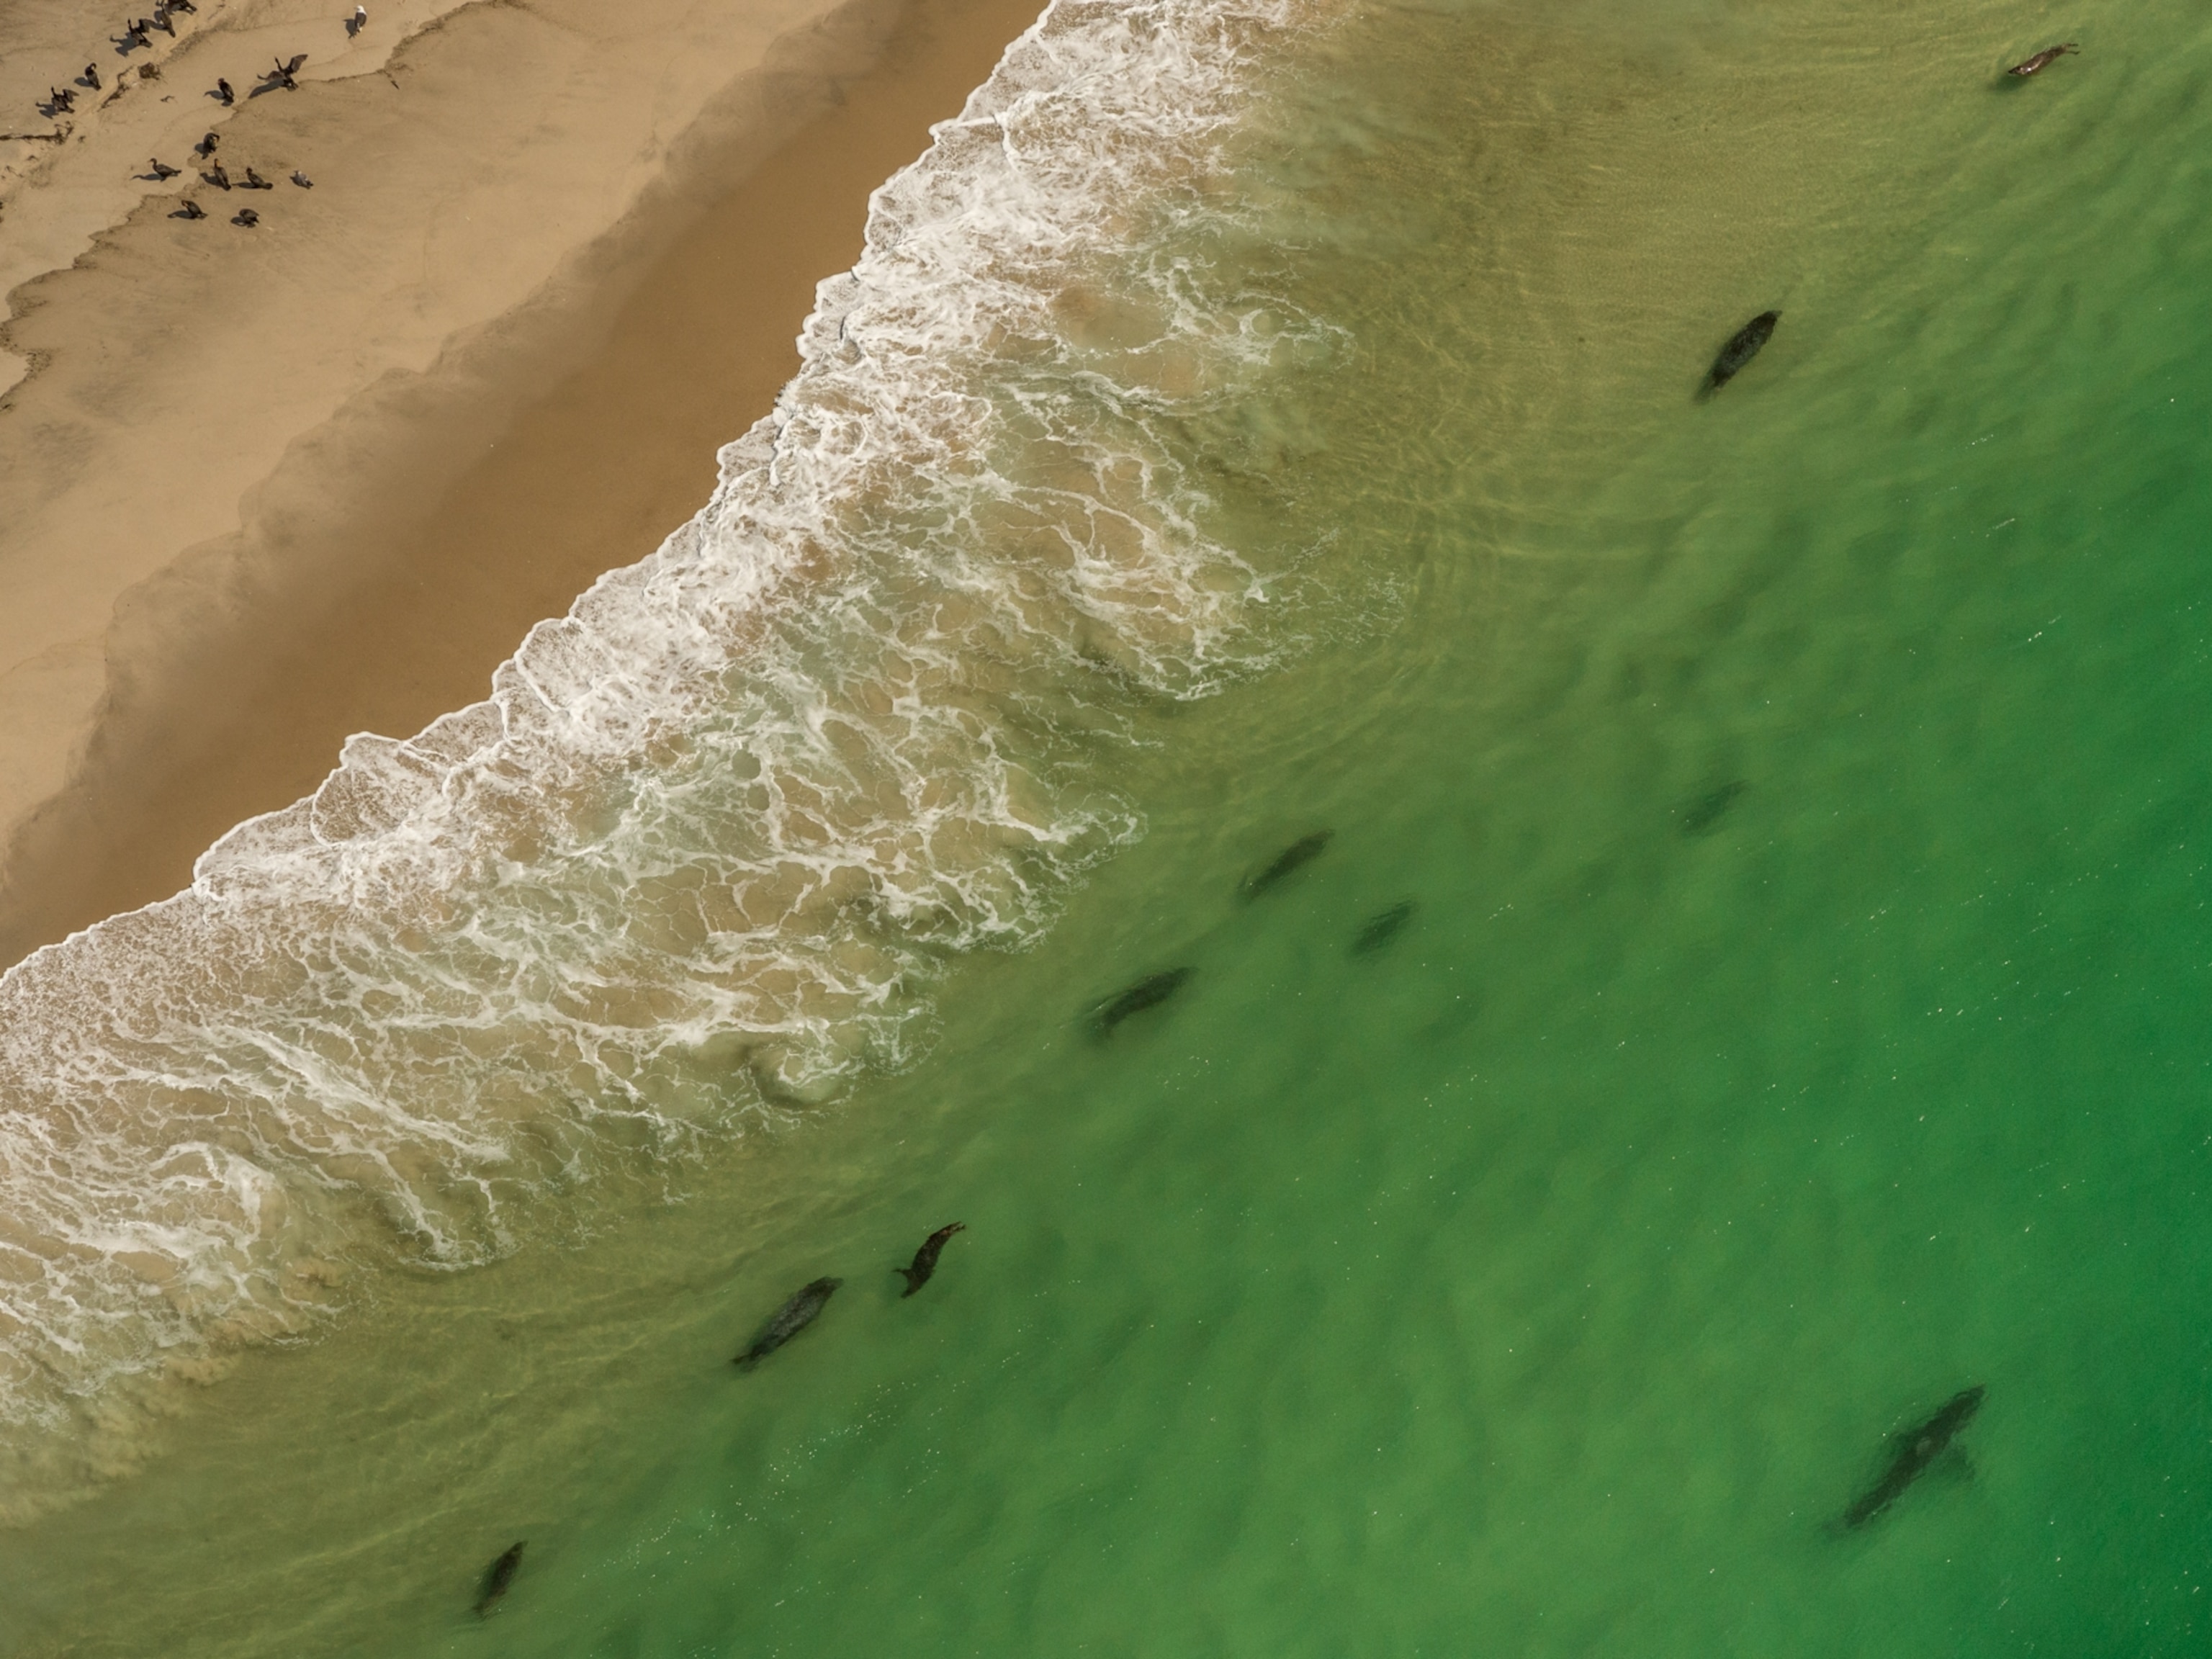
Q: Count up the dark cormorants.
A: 13